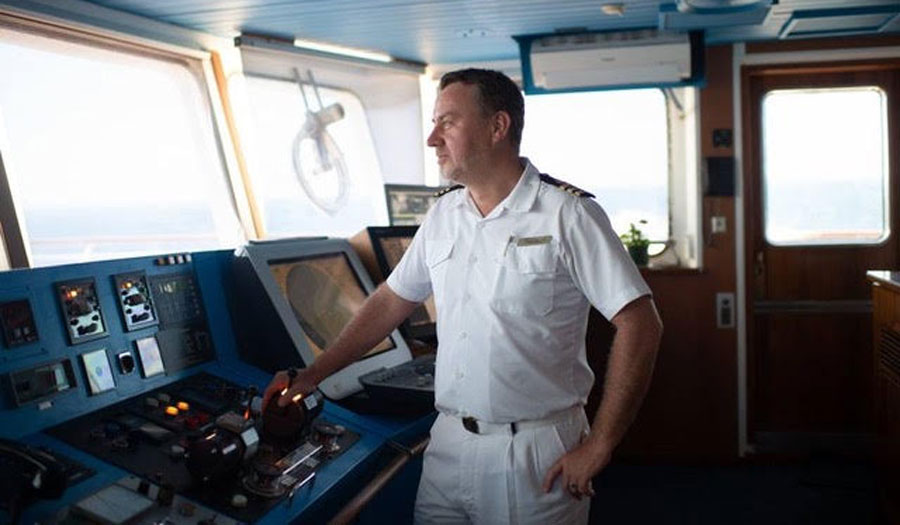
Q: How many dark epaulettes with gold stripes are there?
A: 2